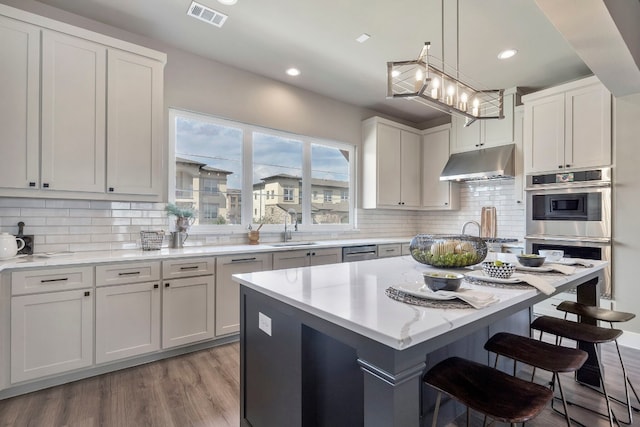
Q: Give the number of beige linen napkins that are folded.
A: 4